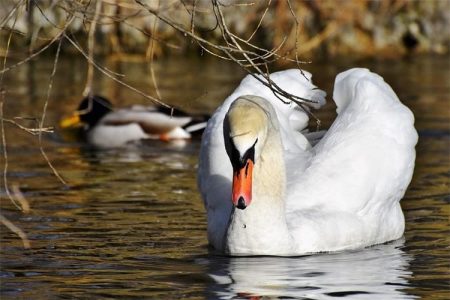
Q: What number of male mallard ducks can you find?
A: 1